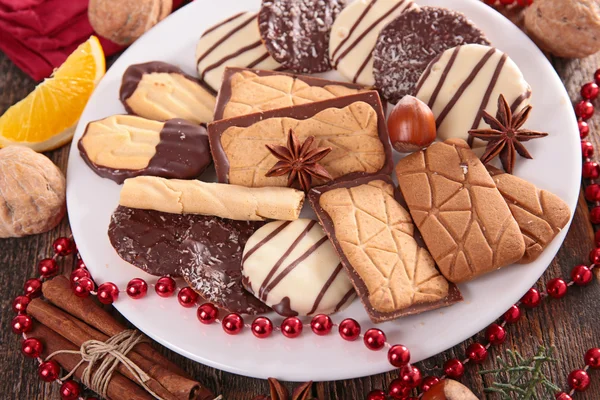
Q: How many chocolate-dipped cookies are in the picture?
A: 2